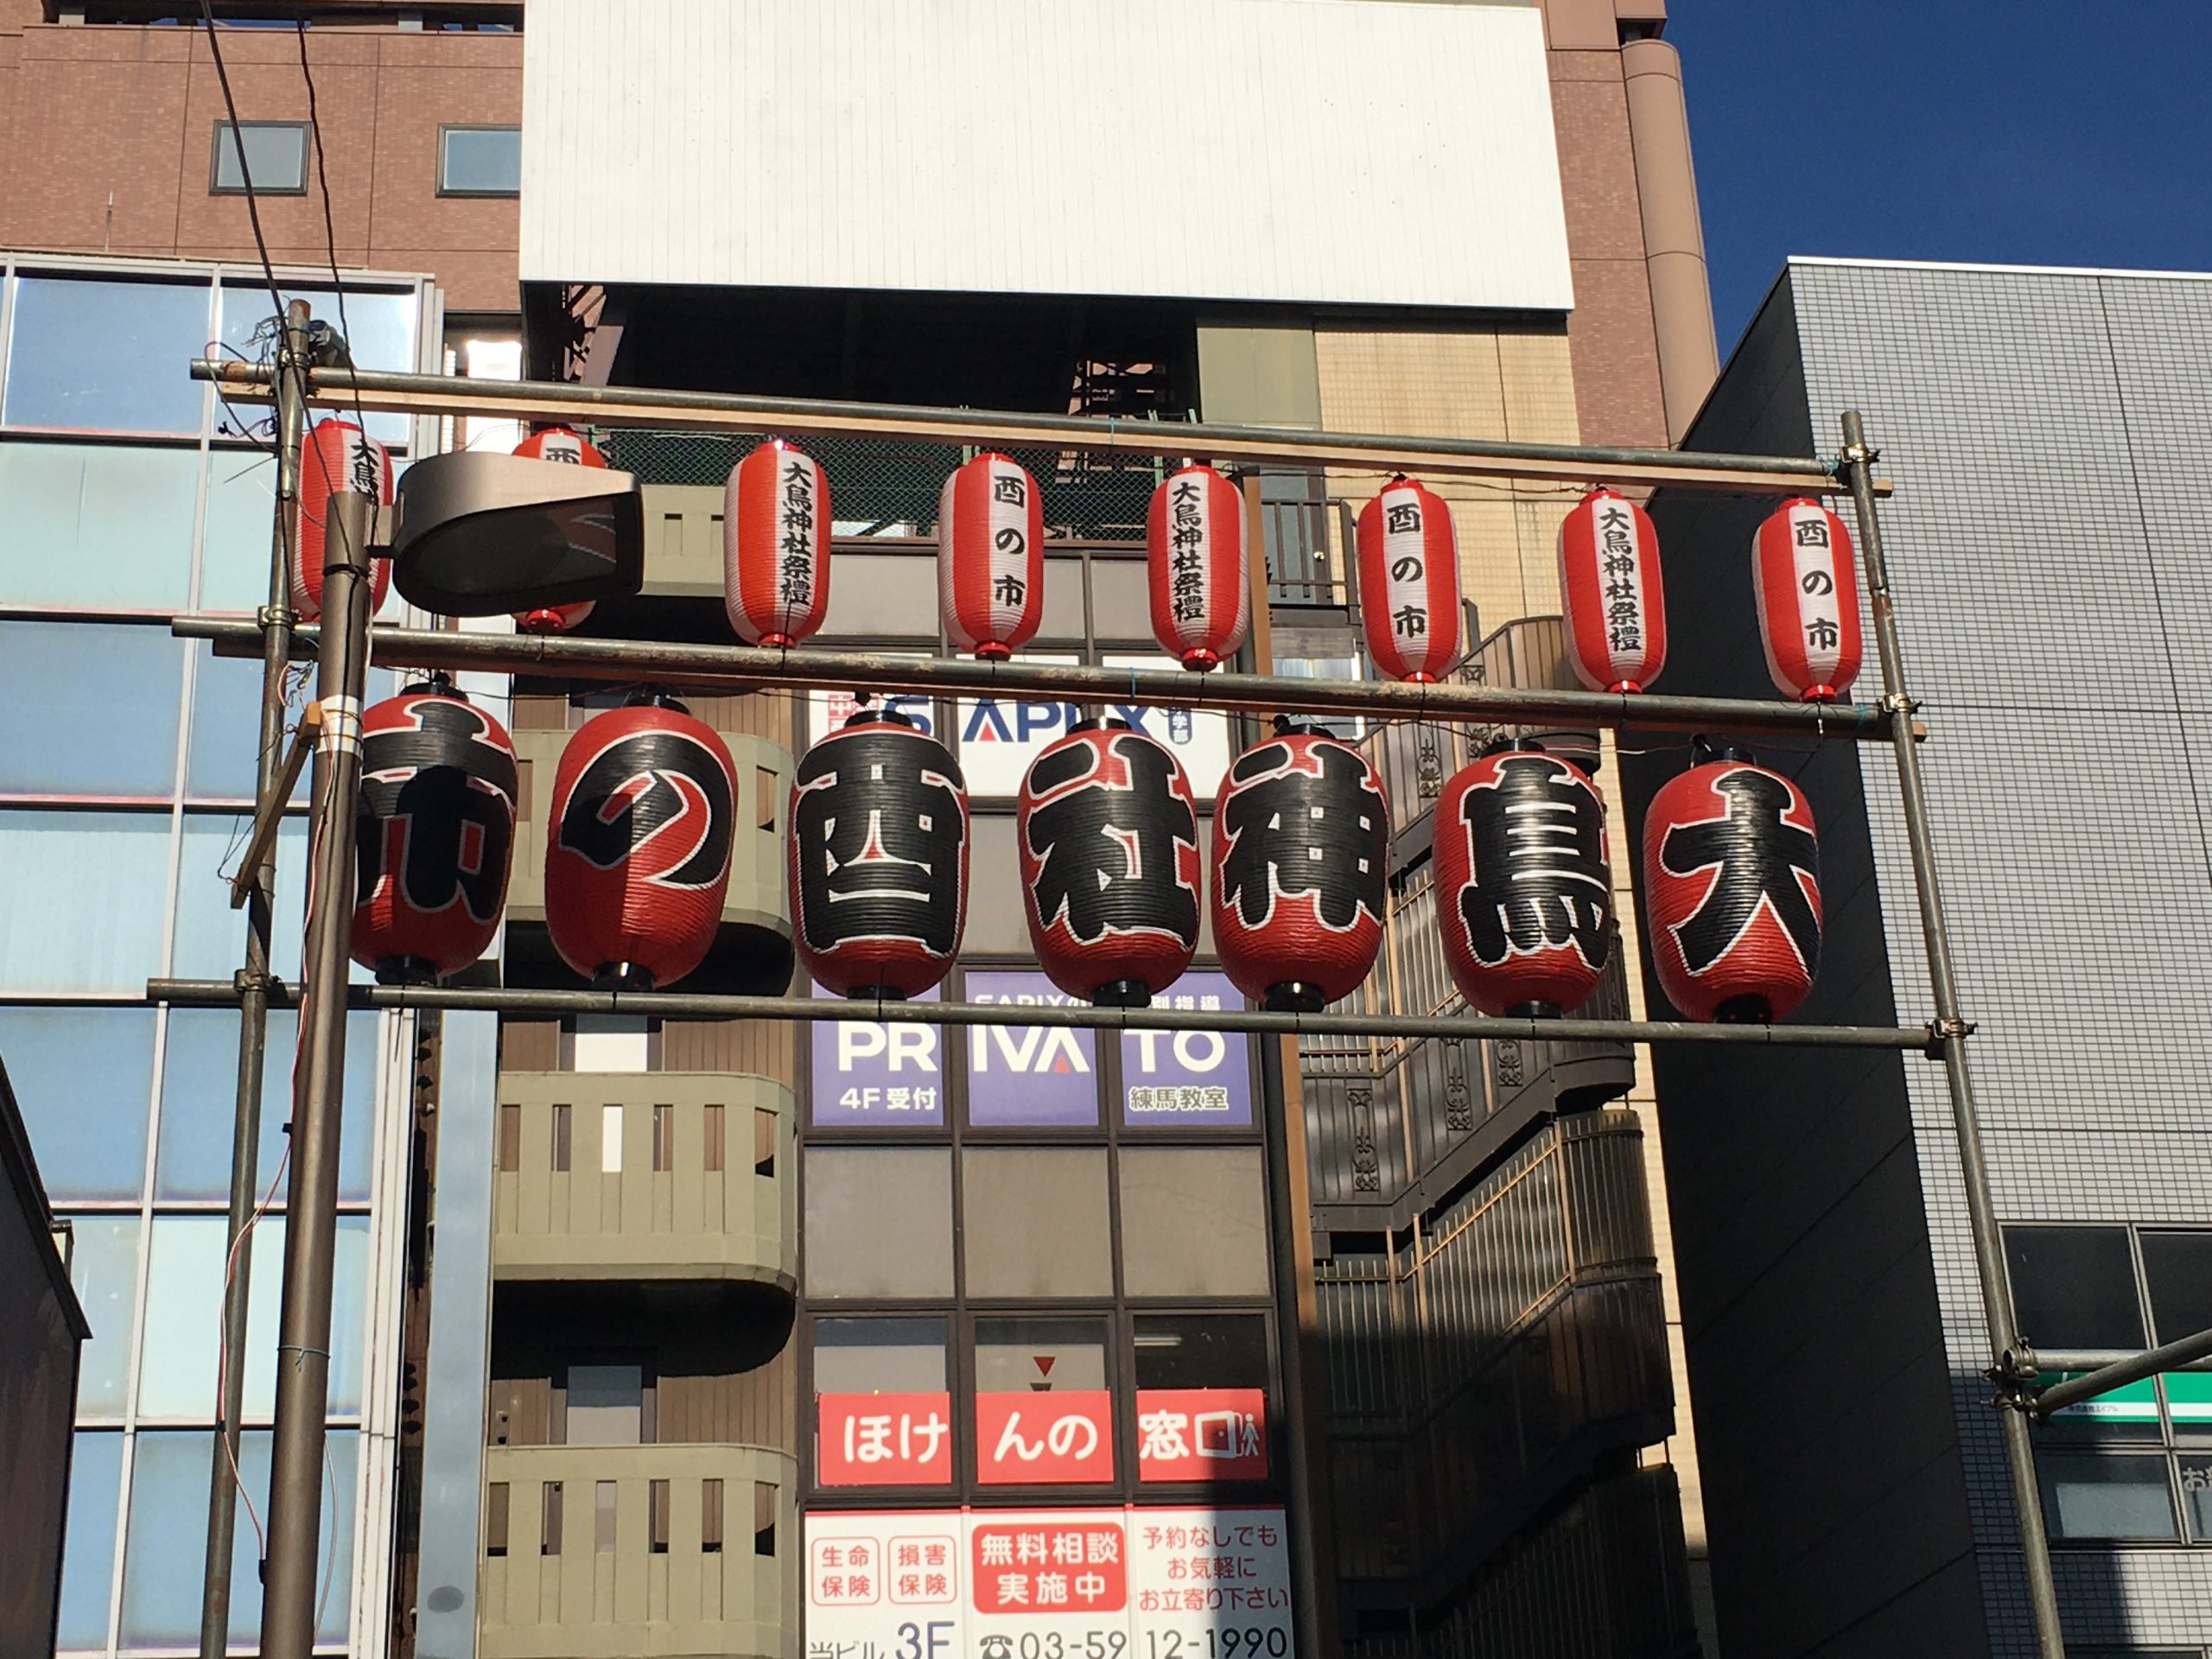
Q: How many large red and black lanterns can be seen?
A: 7